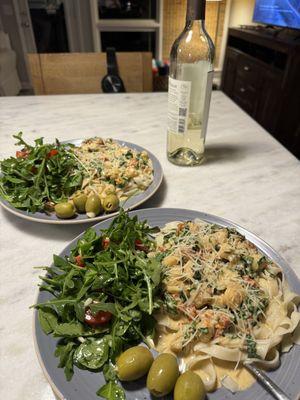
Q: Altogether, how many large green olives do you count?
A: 7